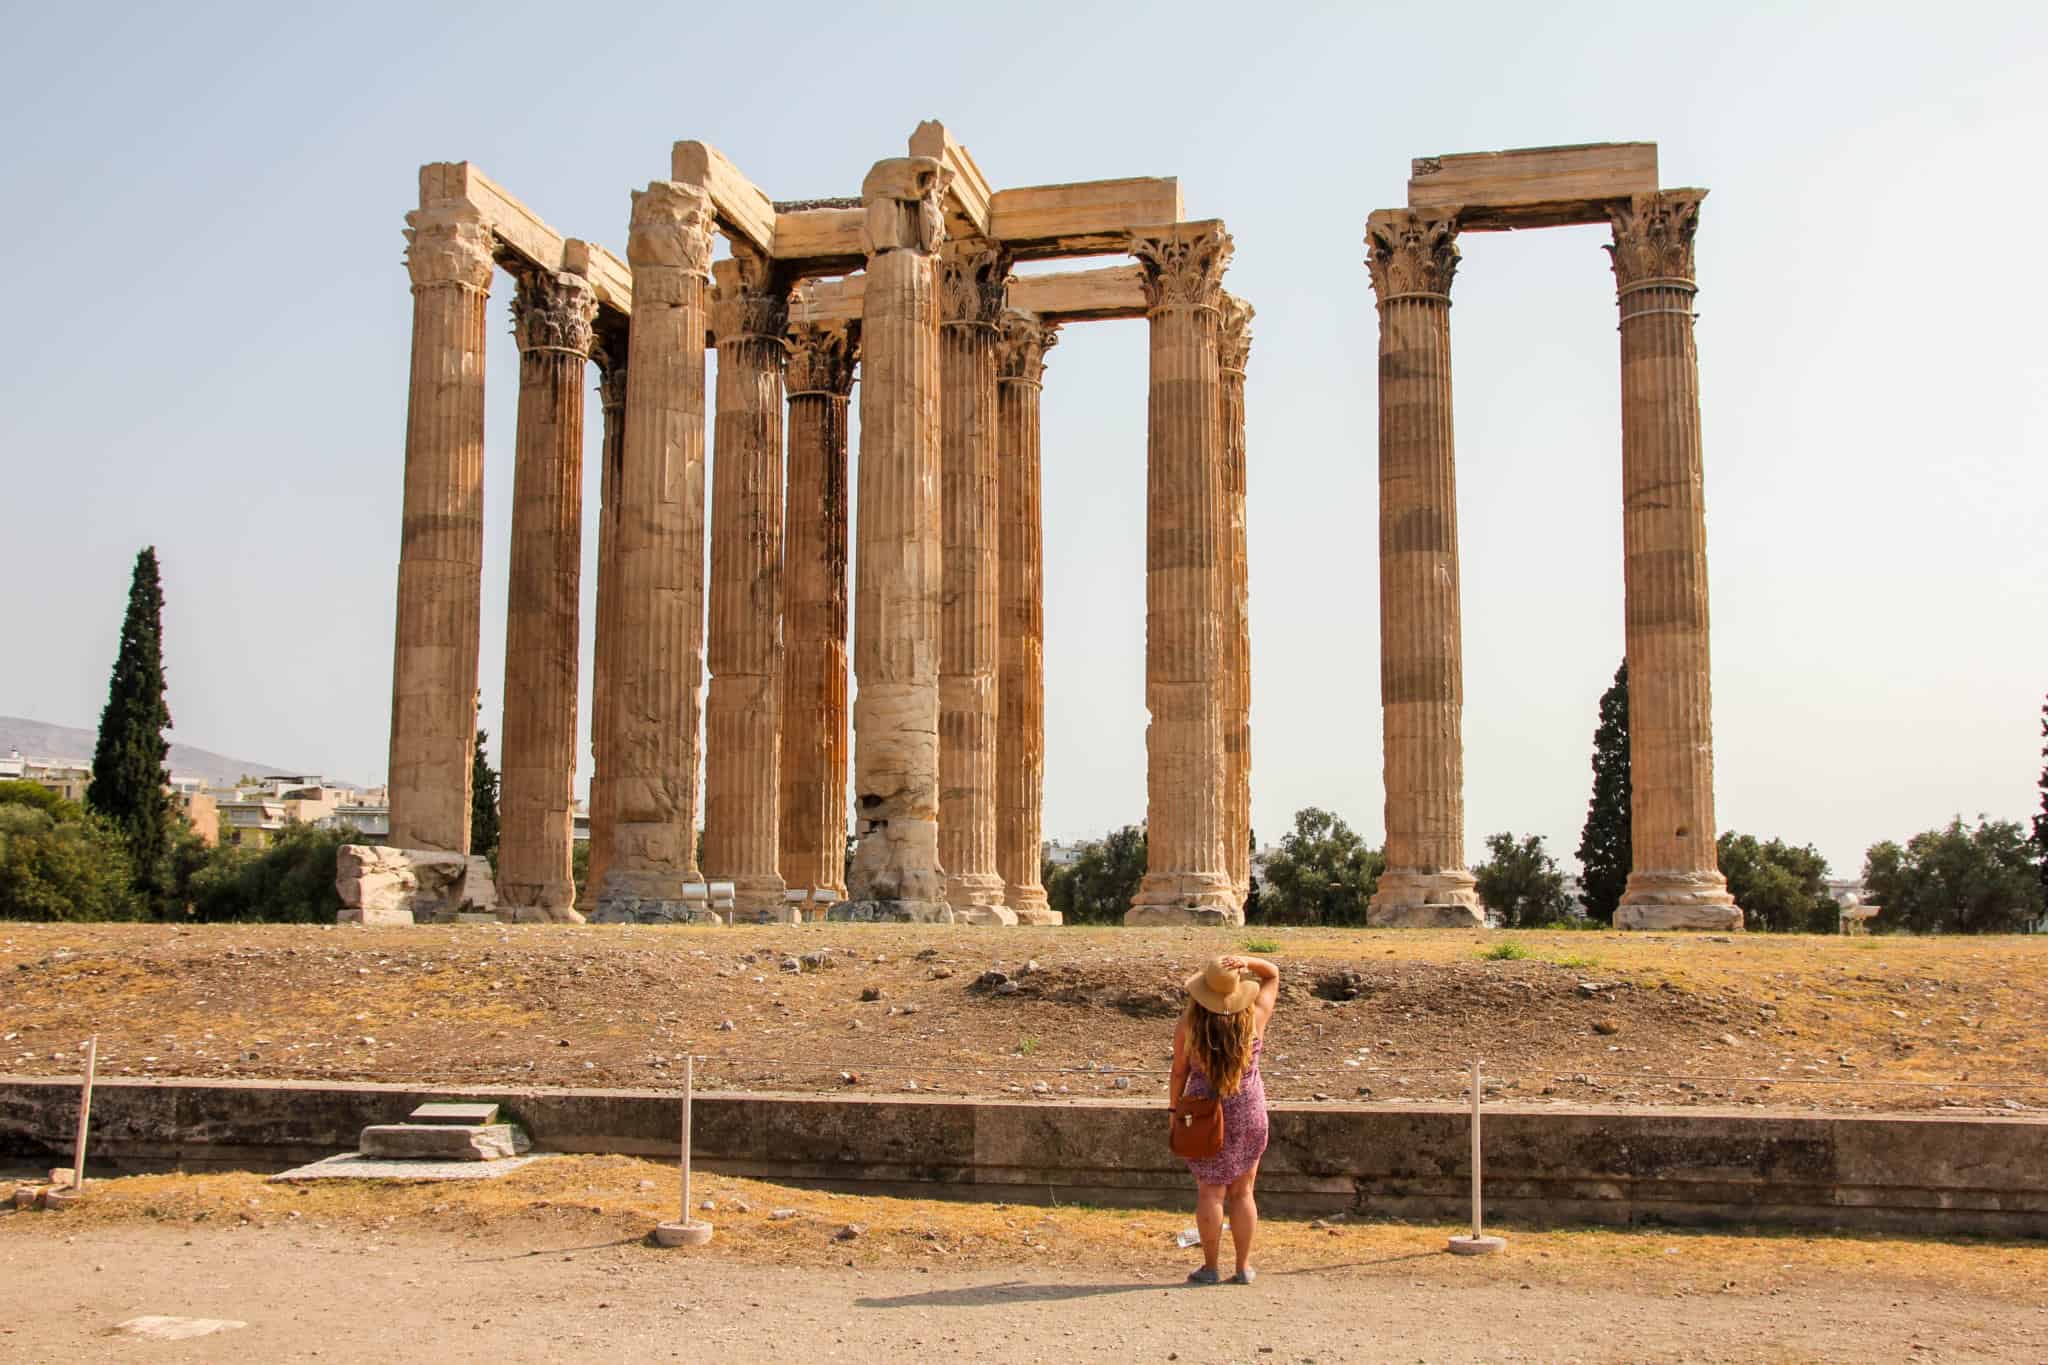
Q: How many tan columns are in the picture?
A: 13